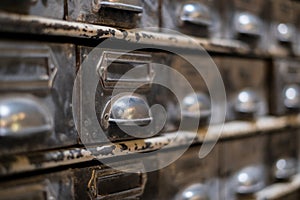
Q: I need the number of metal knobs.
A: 12